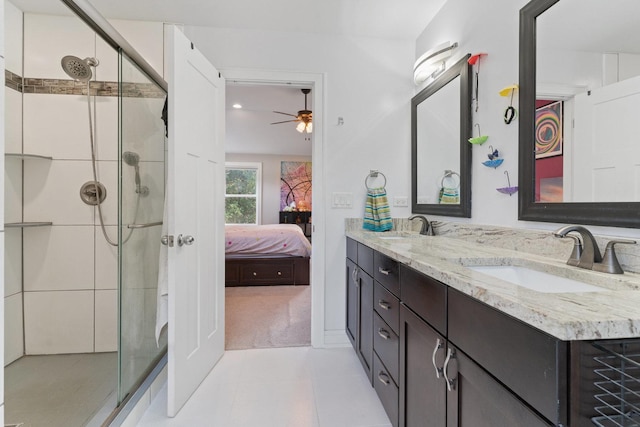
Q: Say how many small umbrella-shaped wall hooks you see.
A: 5